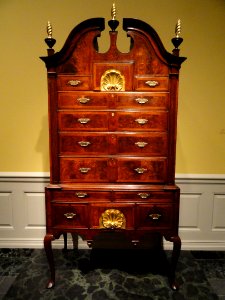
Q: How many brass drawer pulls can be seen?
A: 14